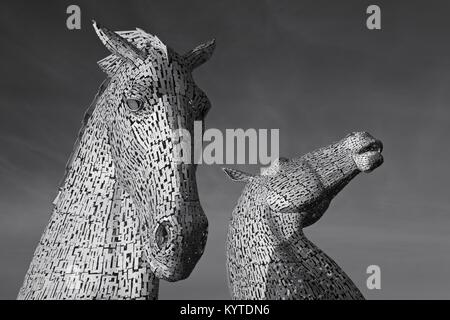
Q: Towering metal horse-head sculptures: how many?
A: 2